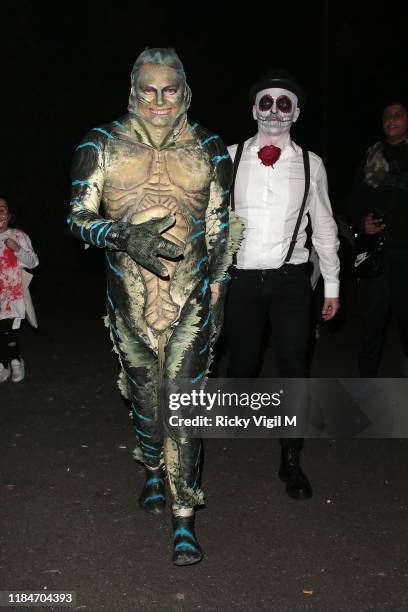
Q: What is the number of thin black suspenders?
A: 2